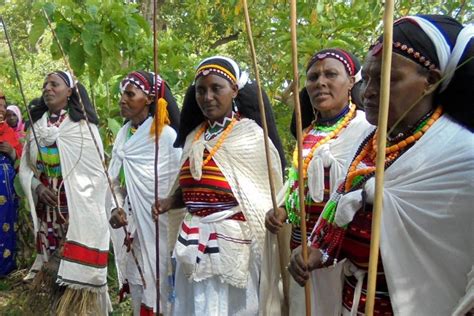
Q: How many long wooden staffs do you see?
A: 6